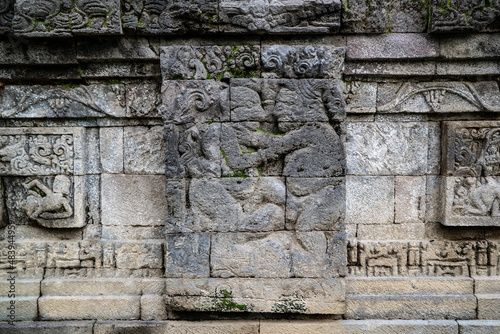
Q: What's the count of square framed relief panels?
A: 2